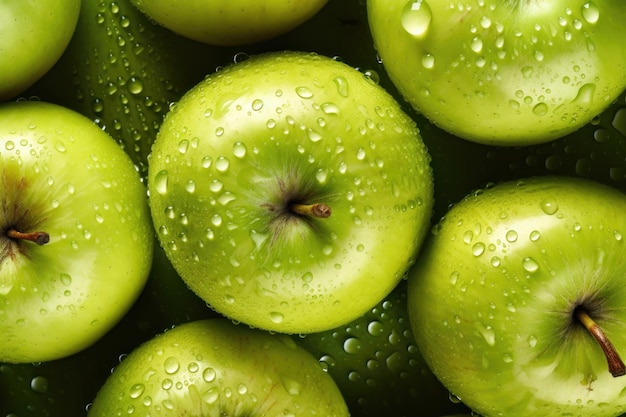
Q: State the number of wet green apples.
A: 7